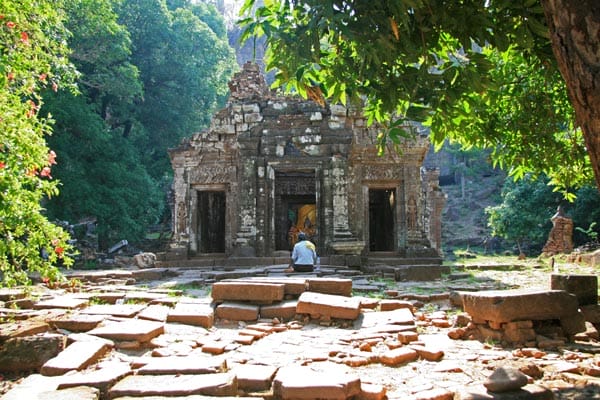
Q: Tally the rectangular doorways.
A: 3